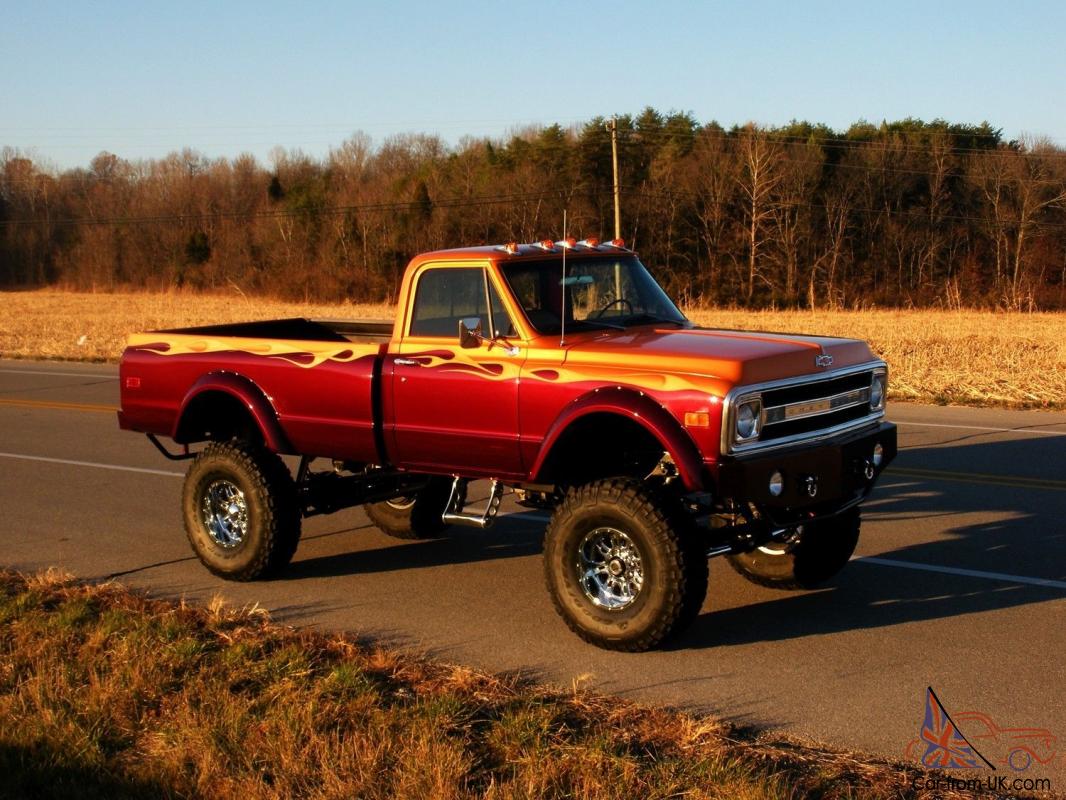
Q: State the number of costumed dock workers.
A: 0